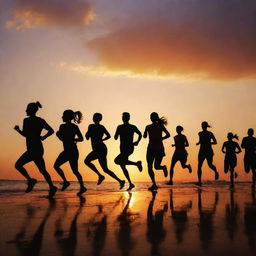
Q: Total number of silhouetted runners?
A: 9